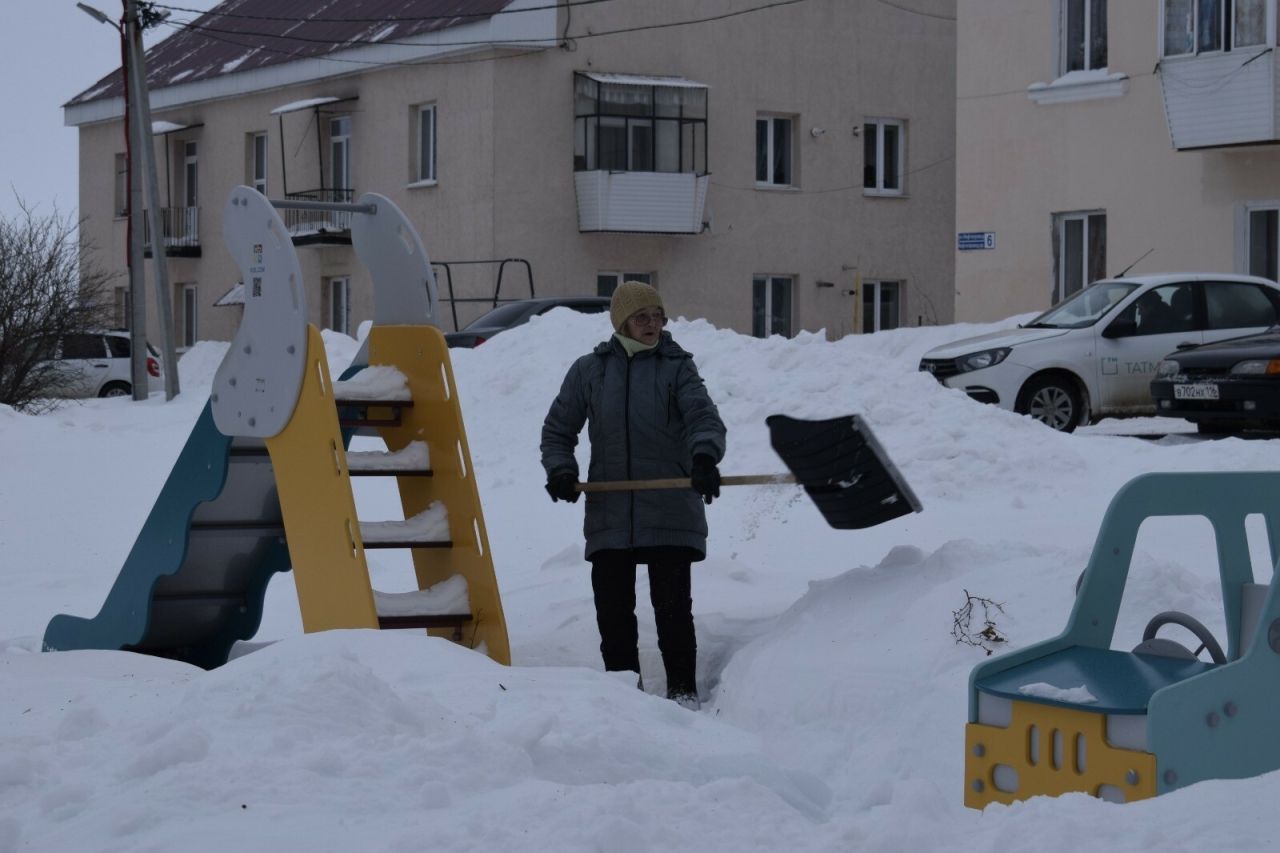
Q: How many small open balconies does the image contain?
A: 2